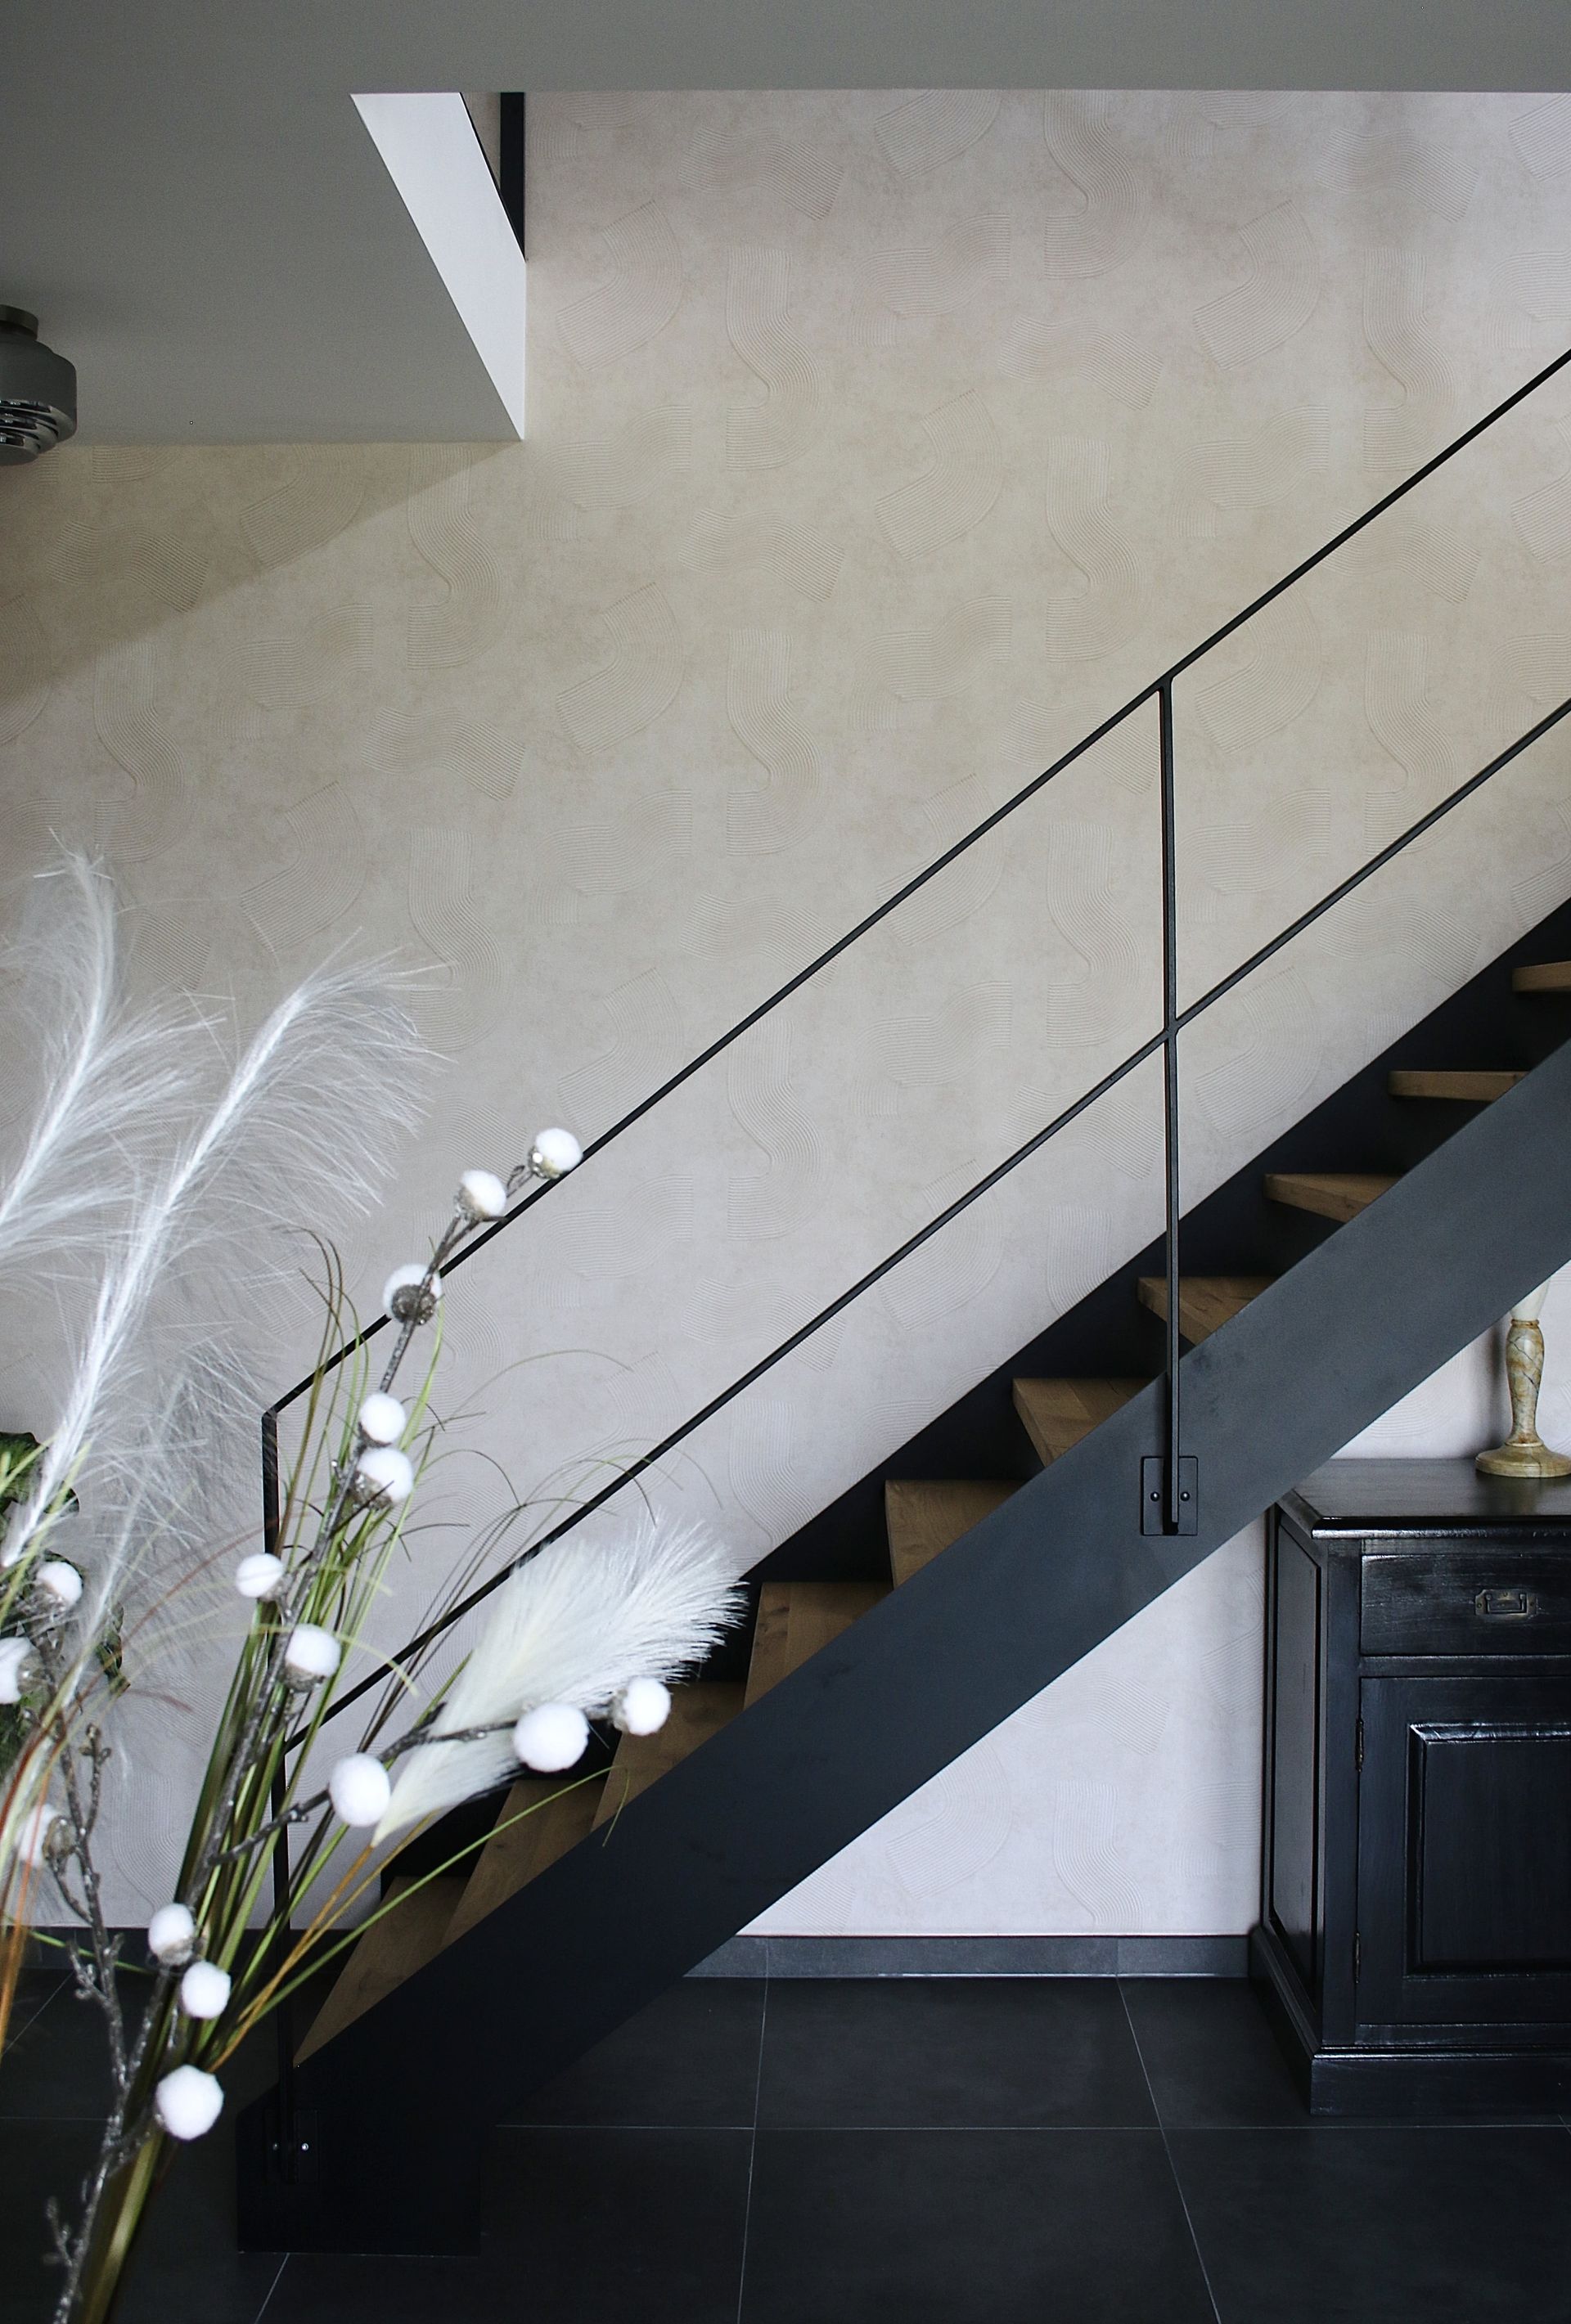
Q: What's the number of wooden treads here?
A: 10